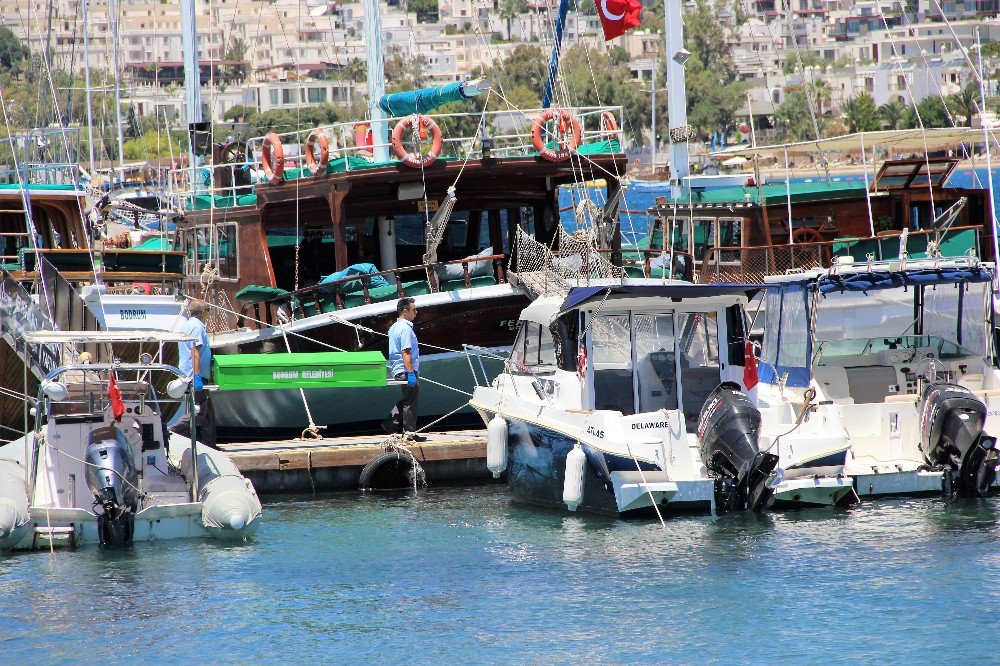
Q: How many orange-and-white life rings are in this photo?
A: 5